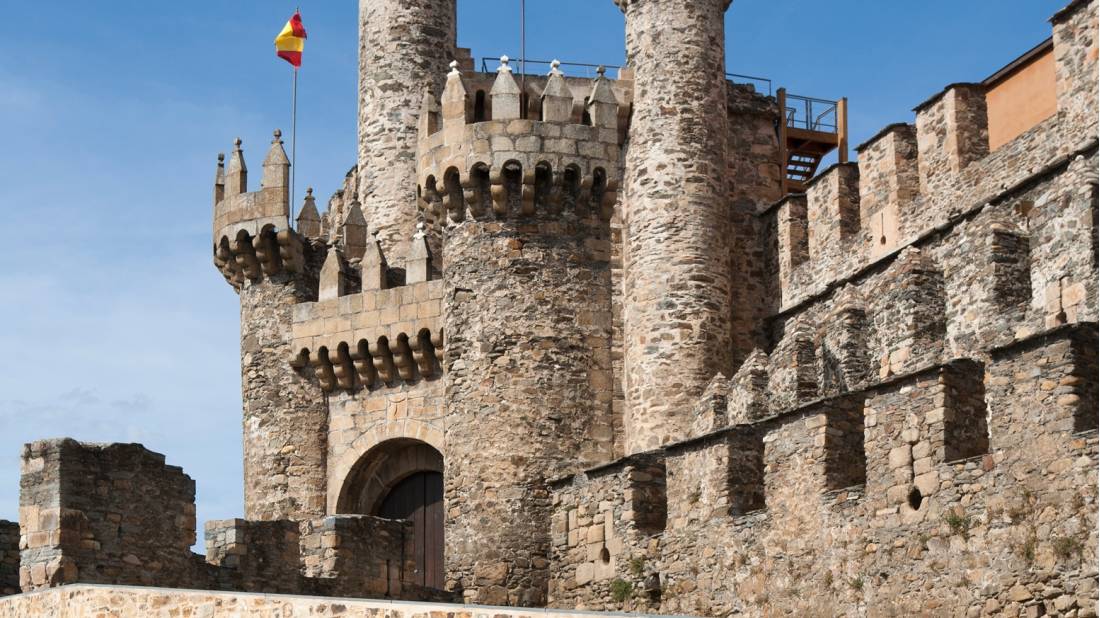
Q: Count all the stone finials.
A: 13